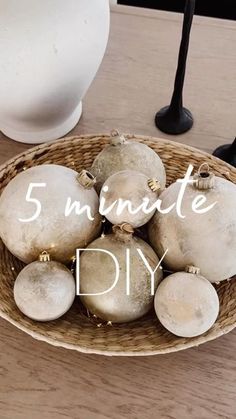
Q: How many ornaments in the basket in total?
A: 7